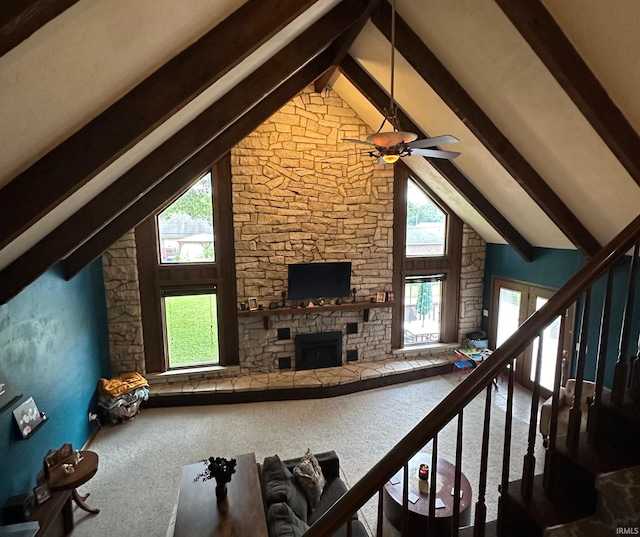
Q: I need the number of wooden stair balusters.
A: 13